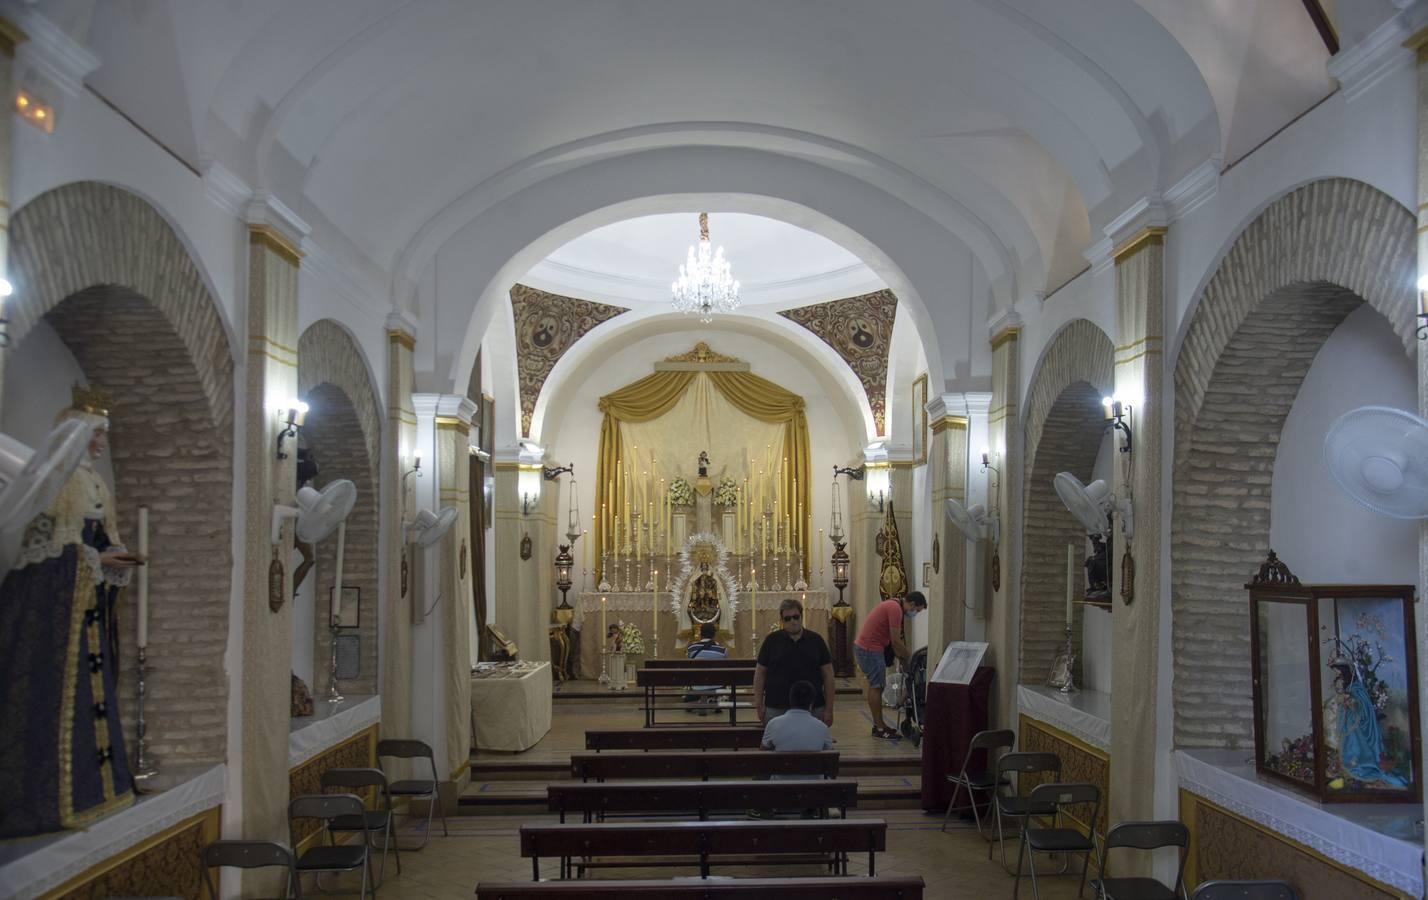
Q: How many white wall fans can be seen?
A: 6